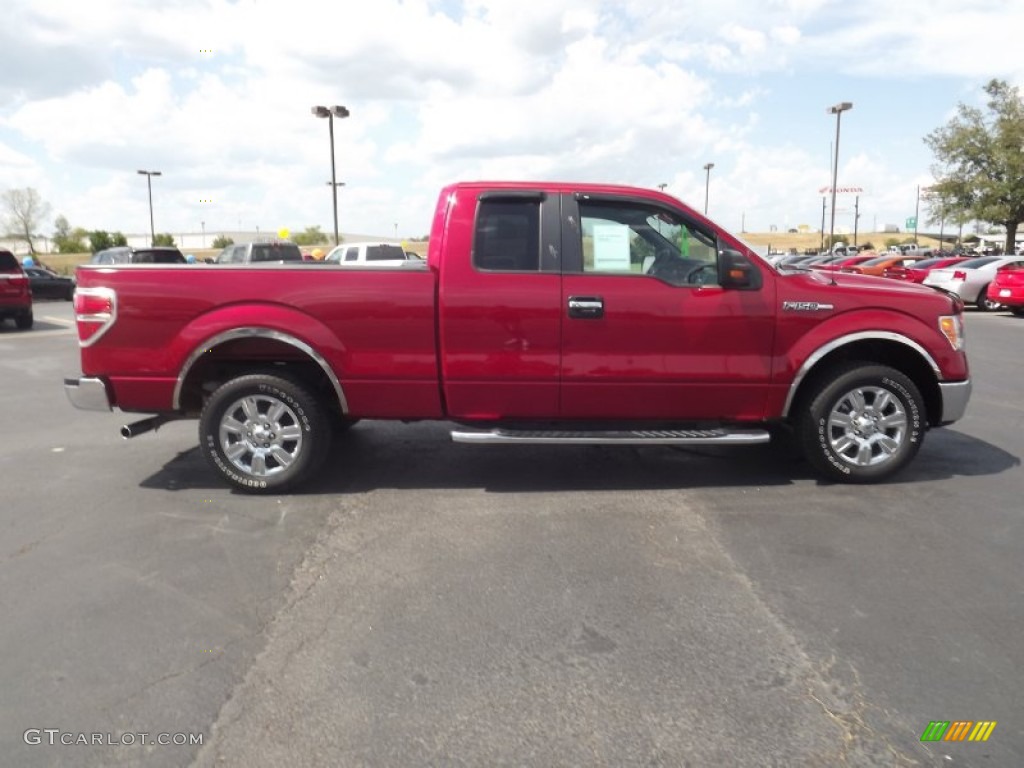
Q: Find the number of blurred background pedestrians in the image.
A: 0